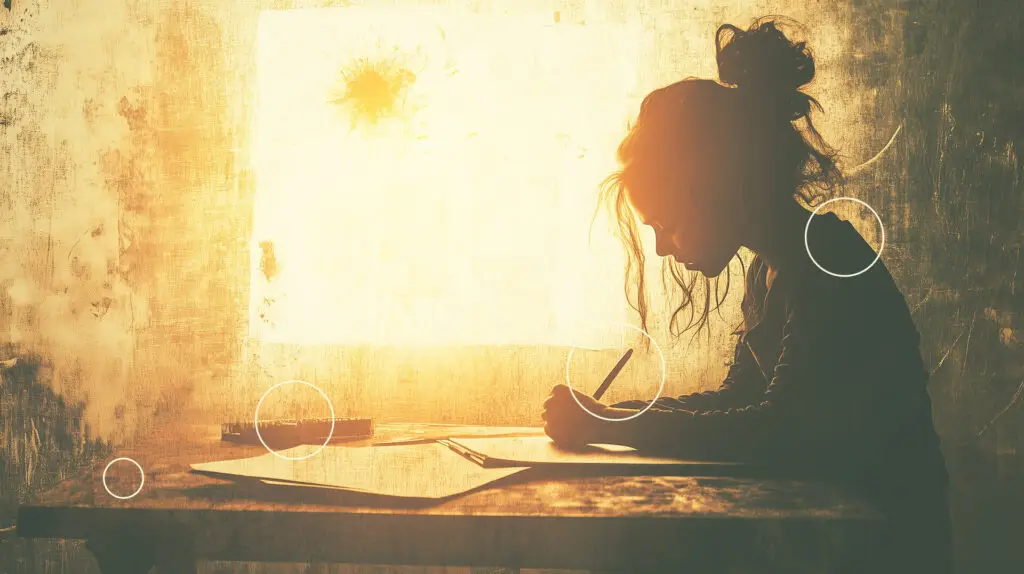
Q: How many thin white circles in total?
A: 4